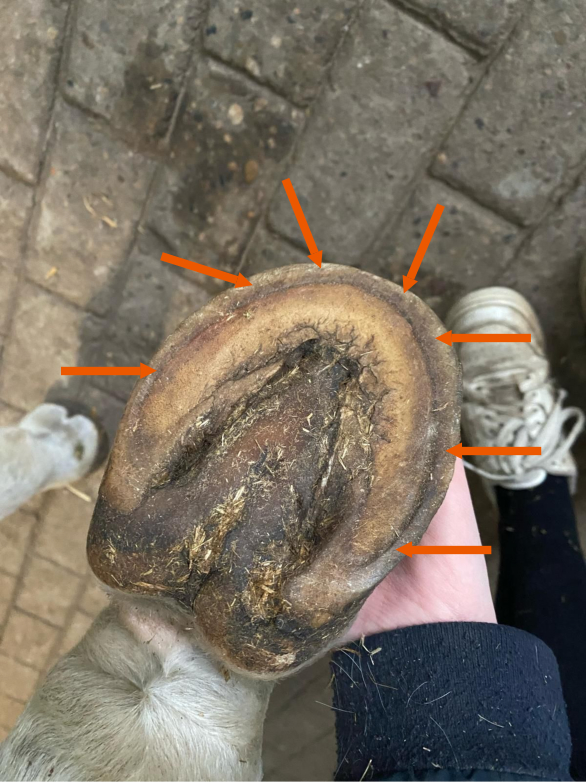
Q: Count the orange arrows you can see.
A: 7